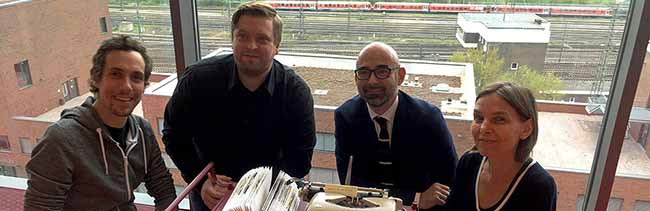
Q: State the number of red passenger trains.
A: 1